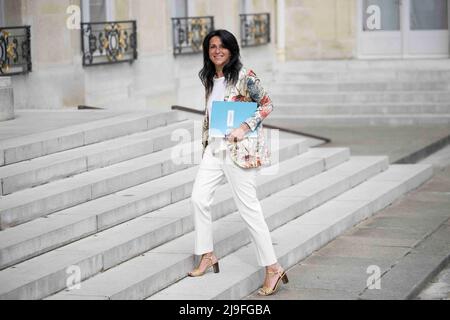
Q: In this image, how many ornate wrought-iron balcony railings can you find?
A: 4